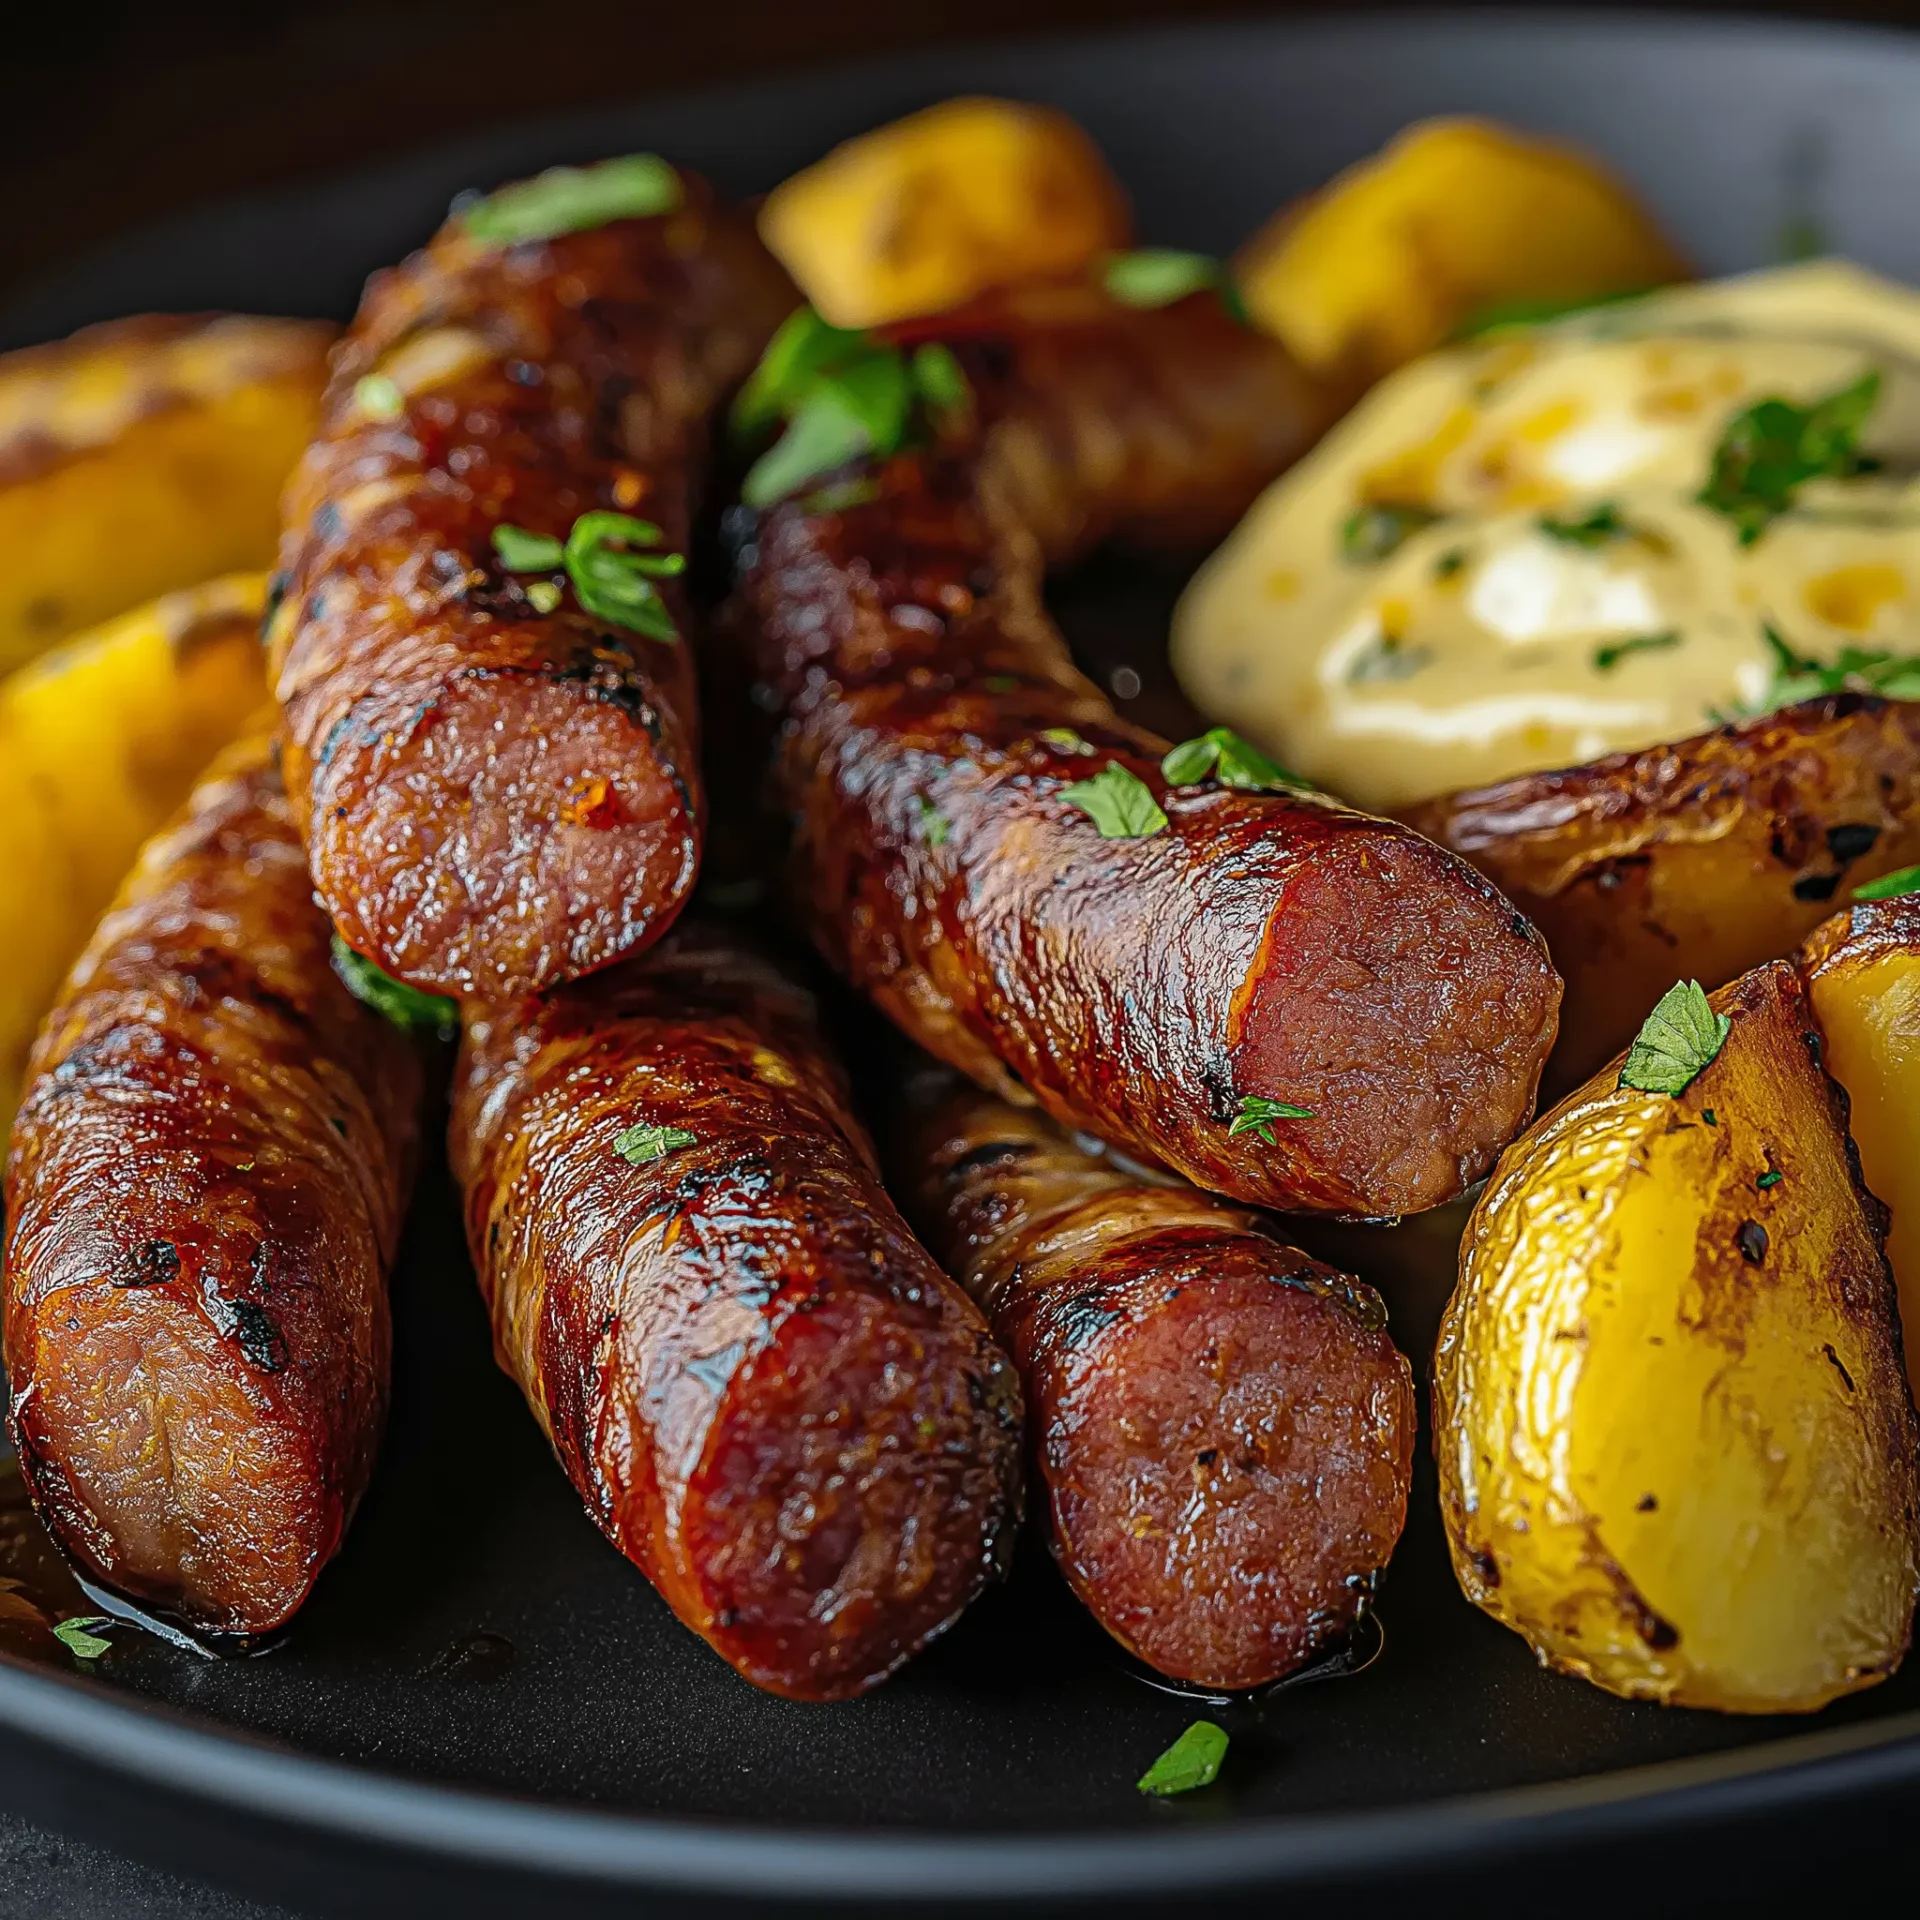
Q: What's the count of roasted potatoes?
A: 7